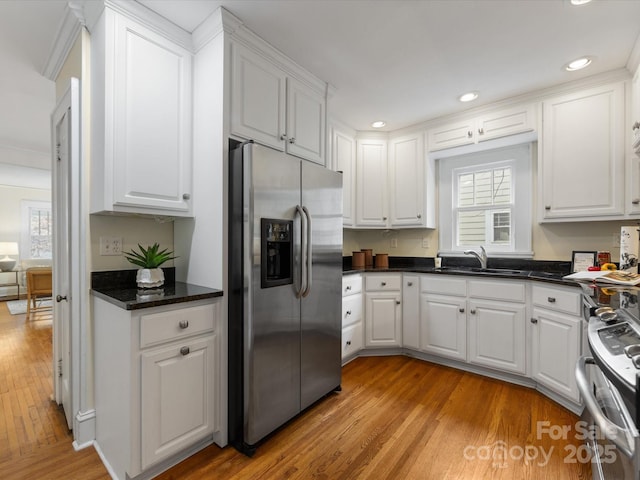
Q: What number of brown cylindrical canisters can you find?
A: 3